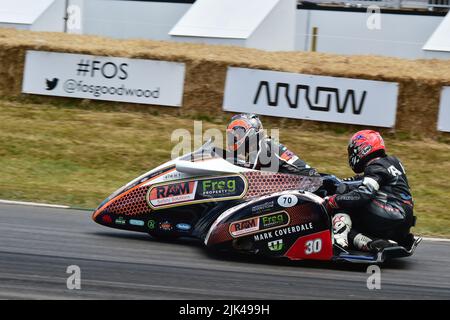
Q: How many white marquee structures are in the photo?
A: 3